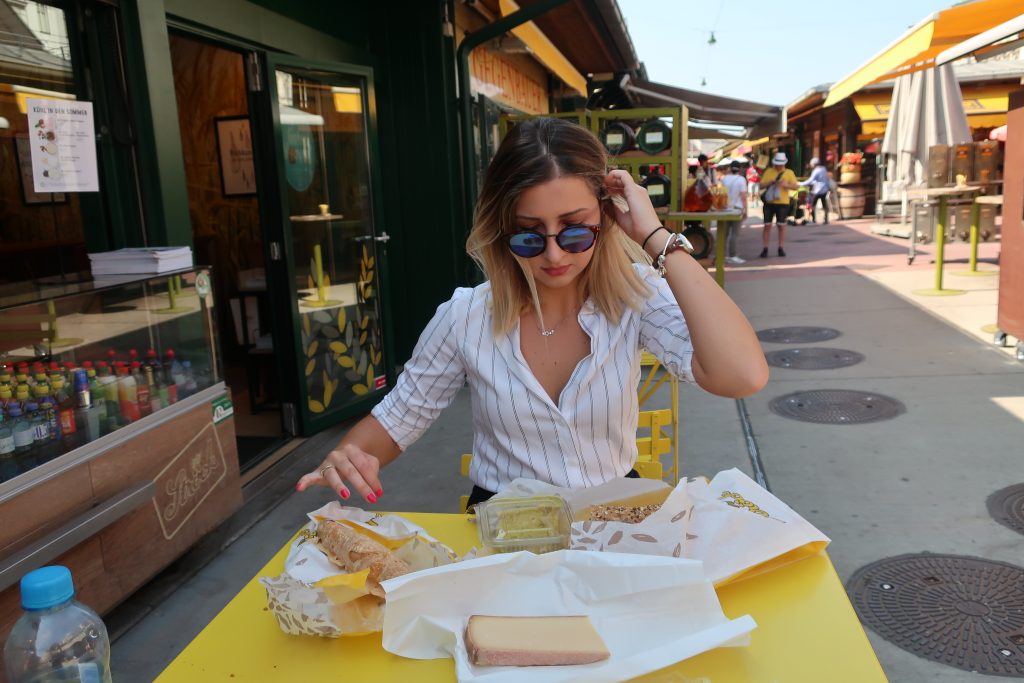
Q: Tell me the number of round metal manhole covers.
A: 5